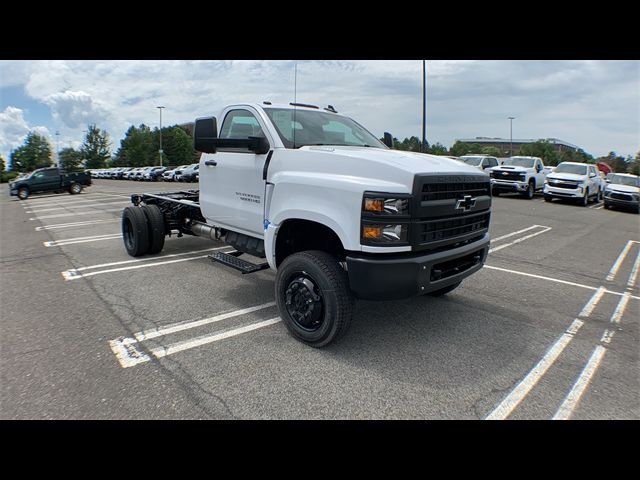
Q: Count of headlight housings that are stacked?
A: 2